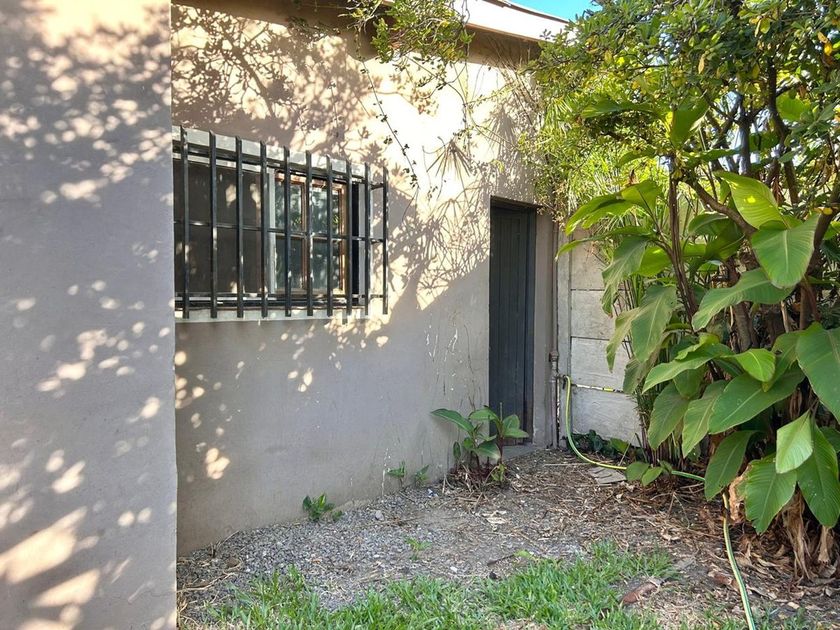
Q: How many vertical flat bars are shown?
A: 10